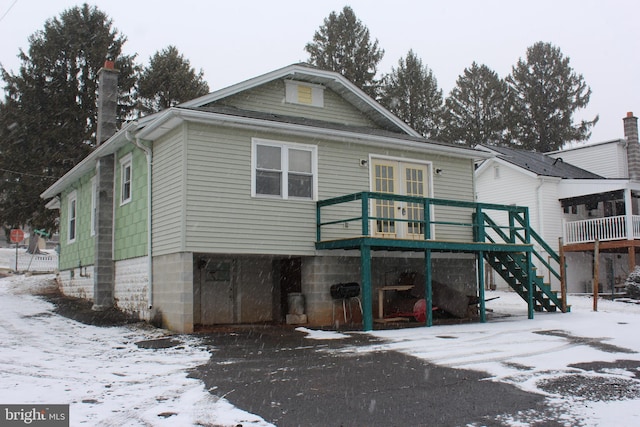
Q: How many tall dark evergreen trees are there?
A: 6